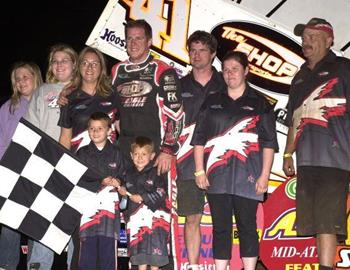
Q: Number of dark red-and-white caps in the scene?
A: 1